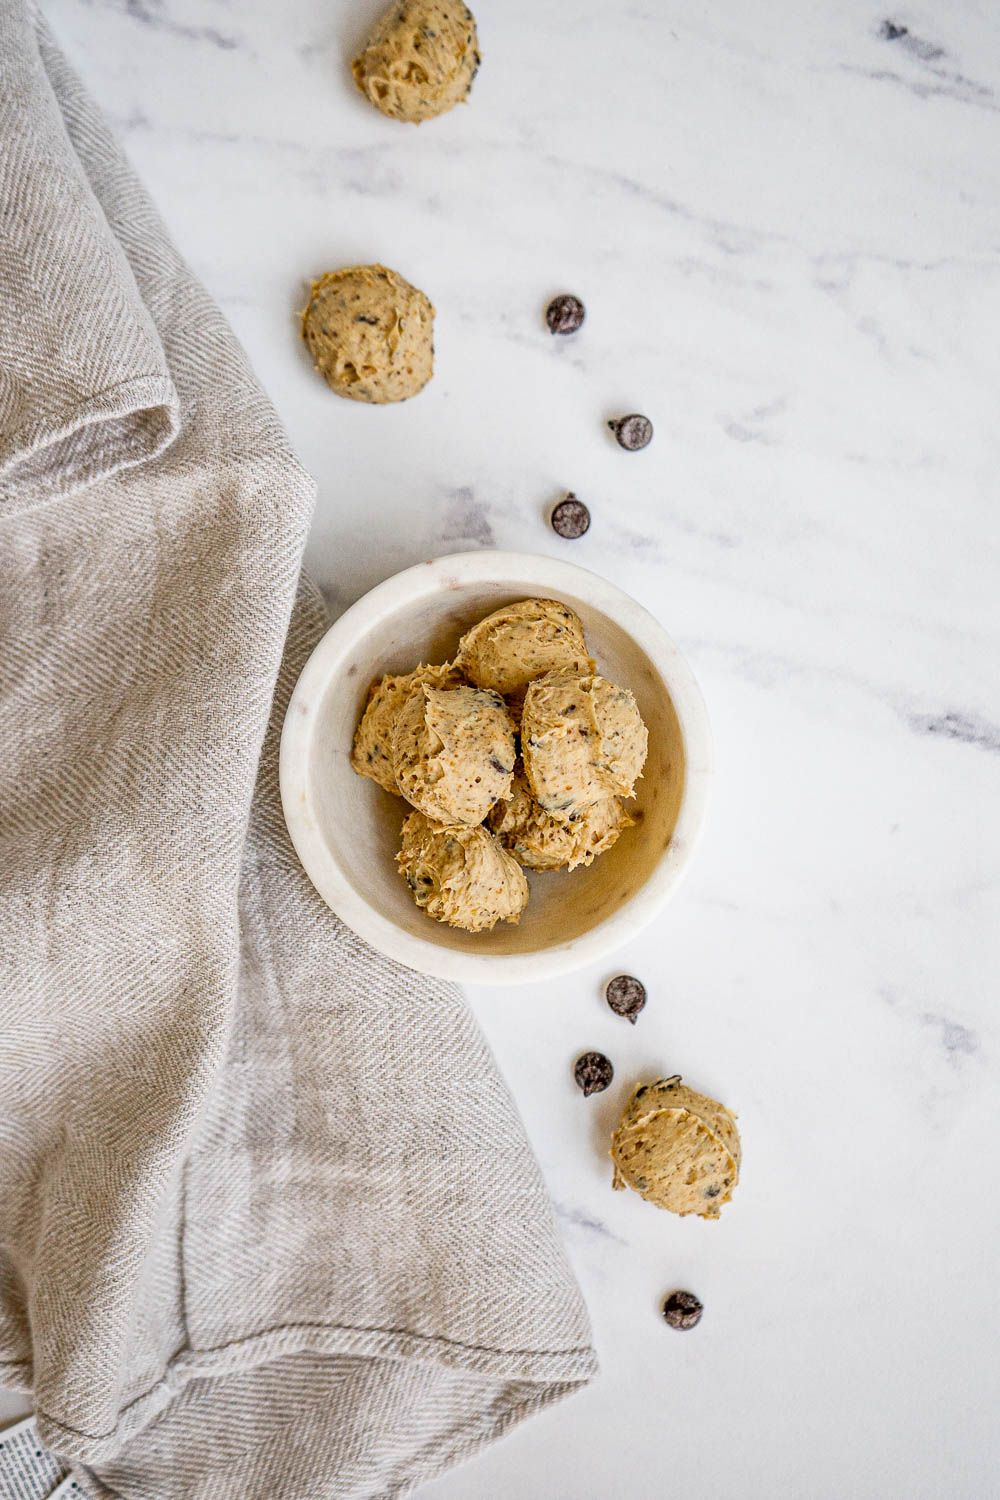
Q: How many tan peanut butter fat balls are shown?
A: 9